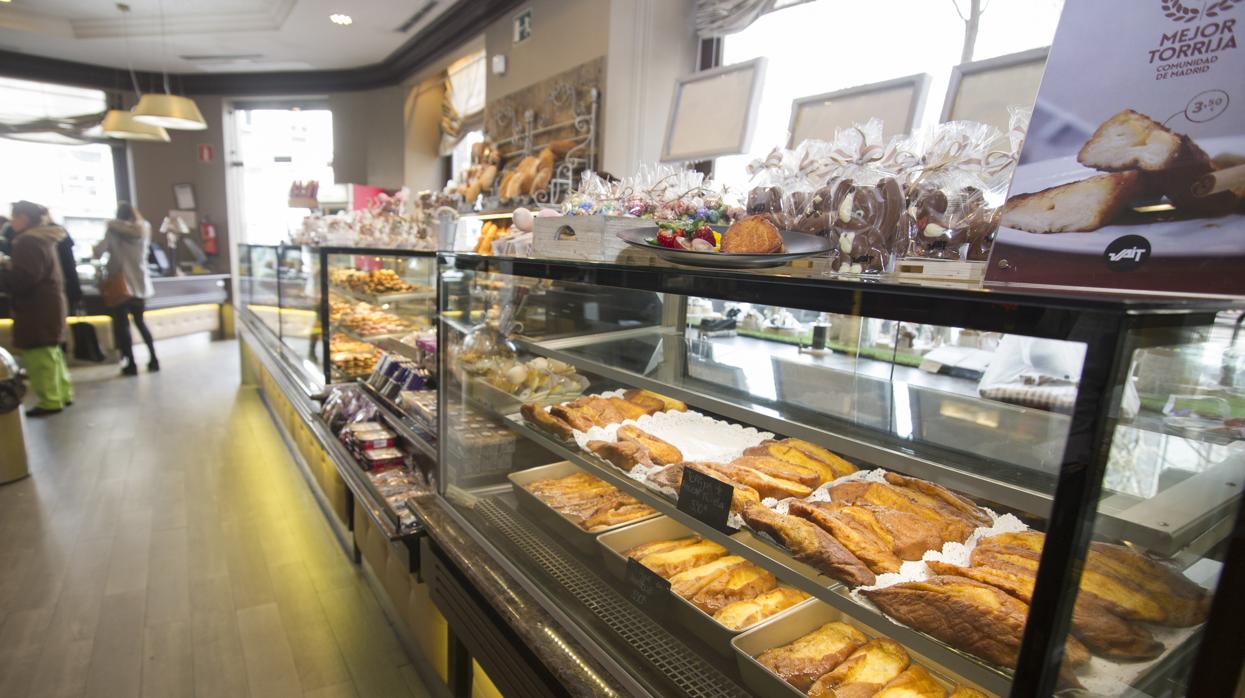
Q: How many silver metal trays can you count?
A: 3